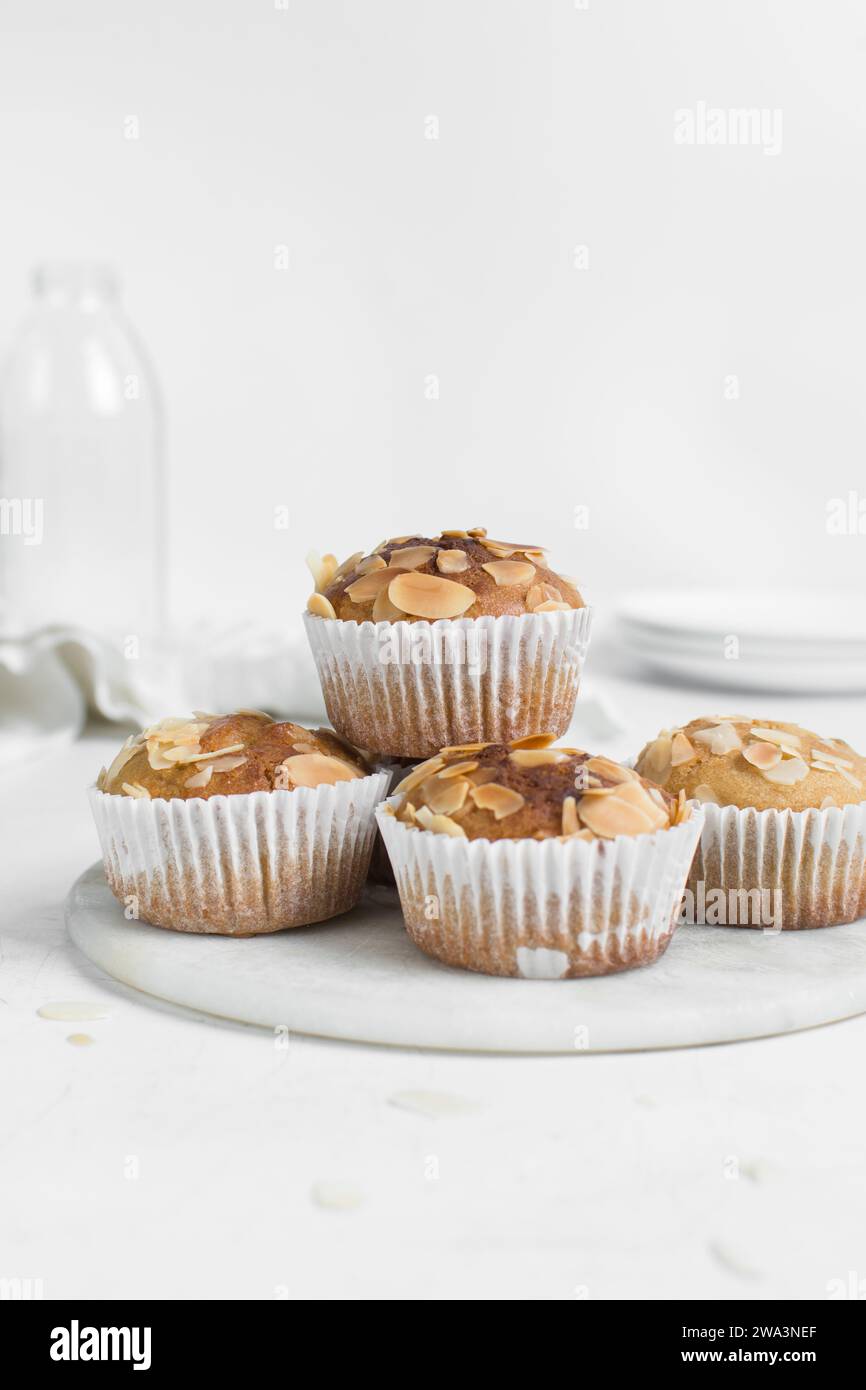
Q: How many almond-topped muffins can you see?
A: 4